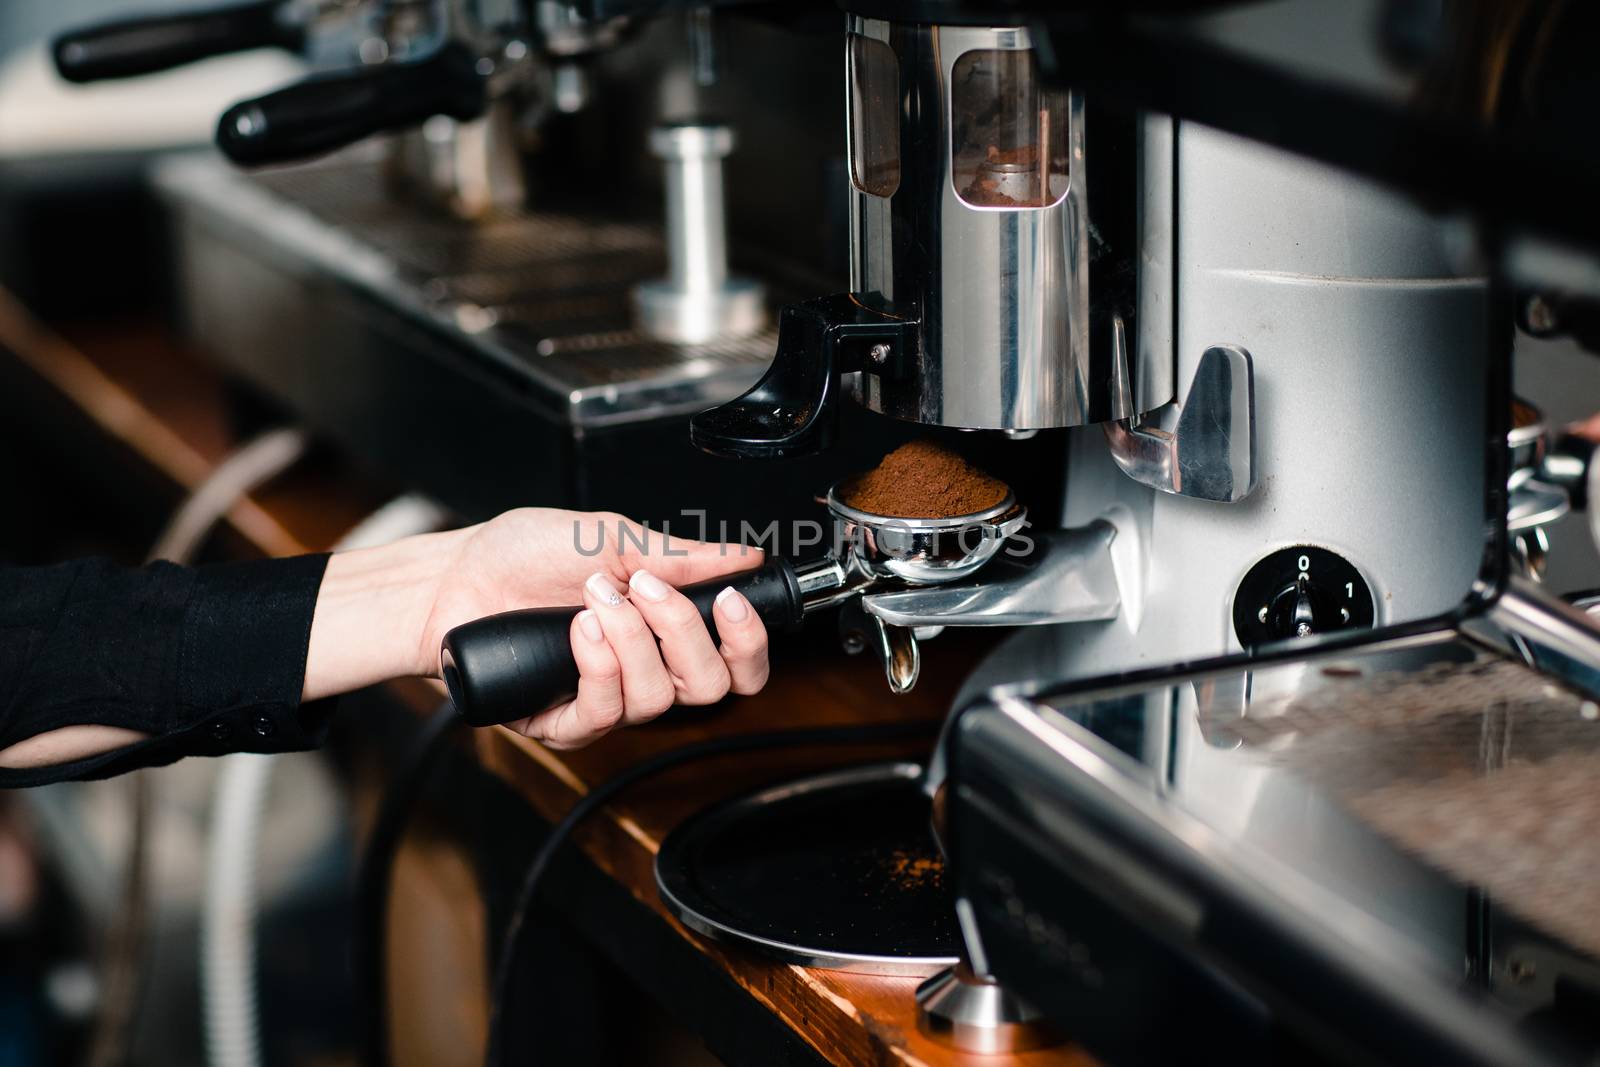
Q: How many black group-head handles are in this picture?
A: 3